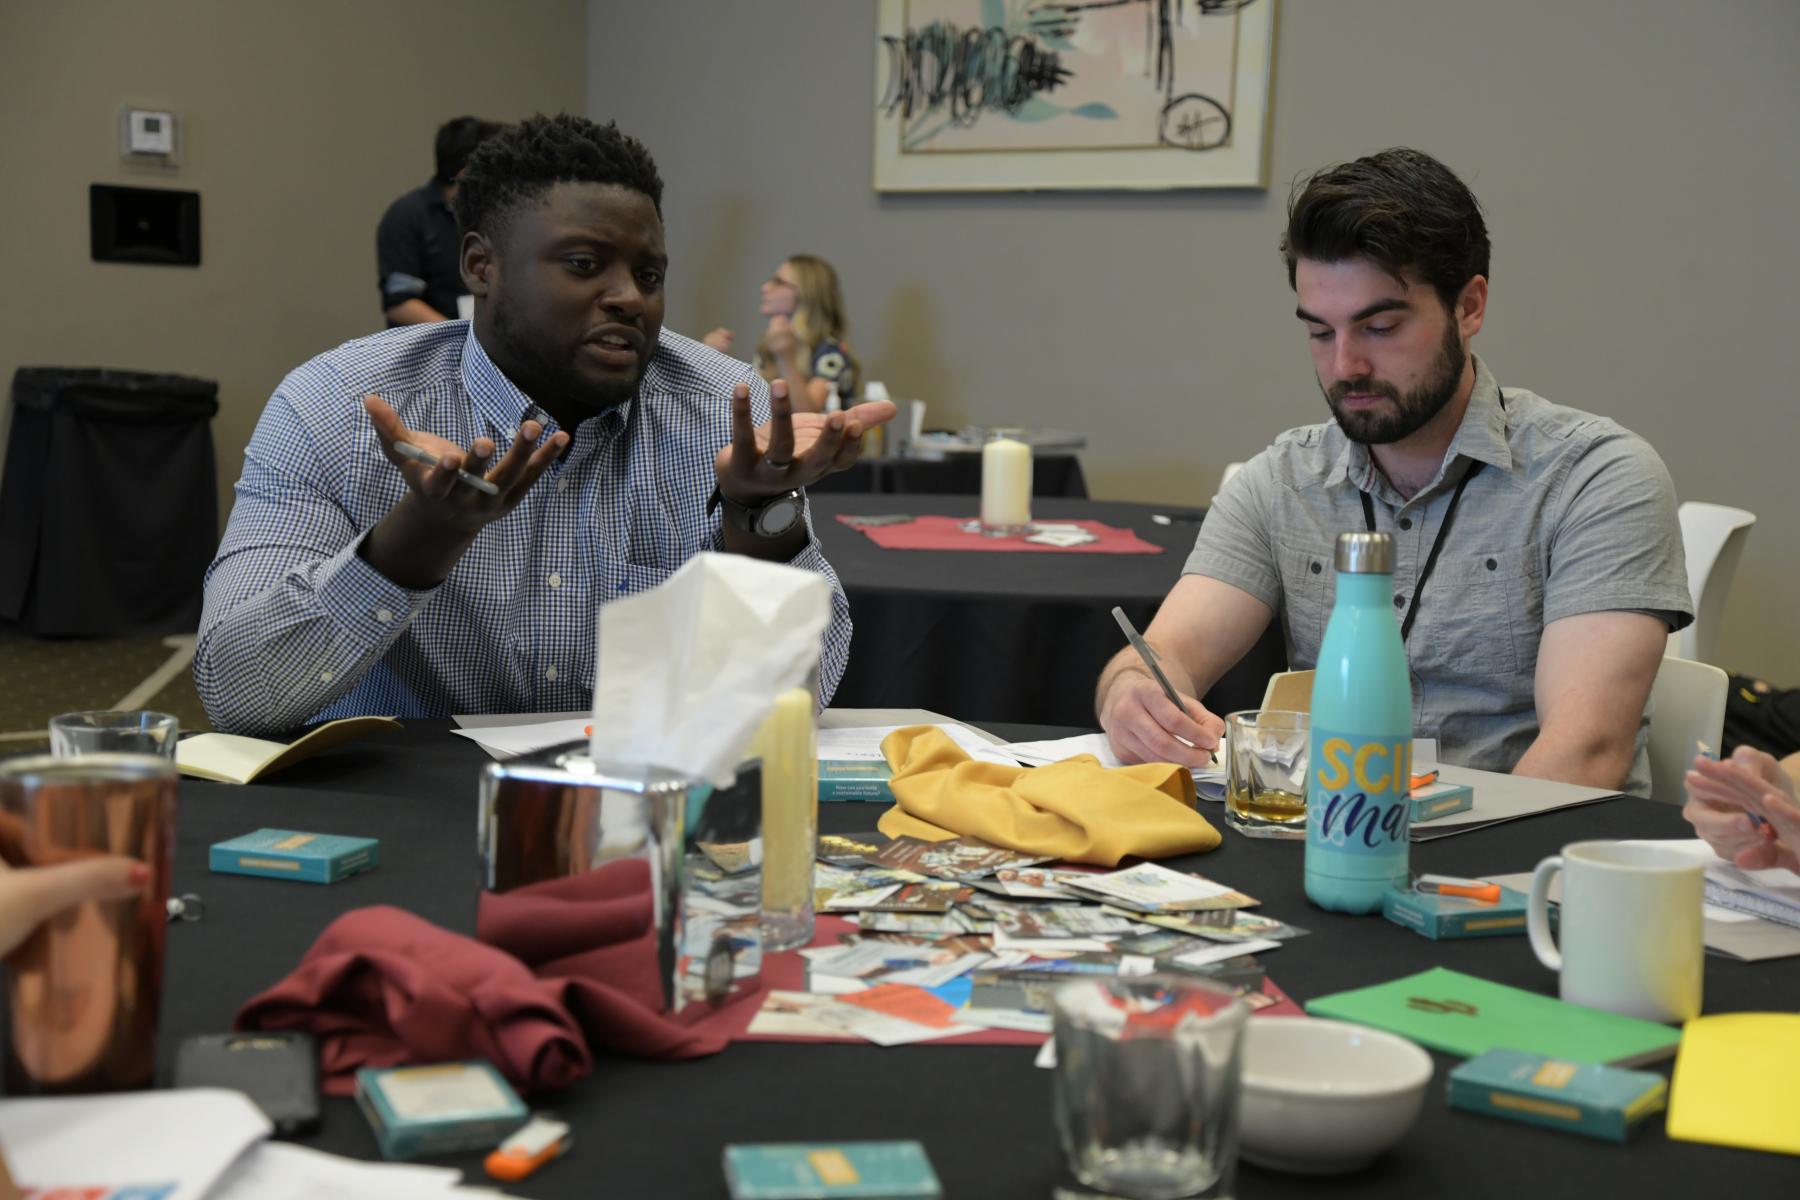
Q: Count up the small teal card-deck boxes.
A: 7